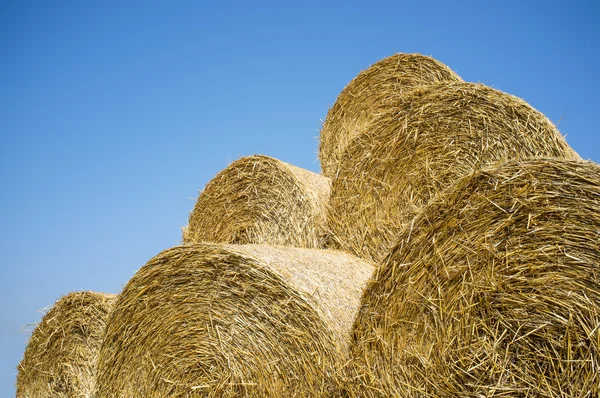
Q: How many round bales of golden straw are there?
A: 6